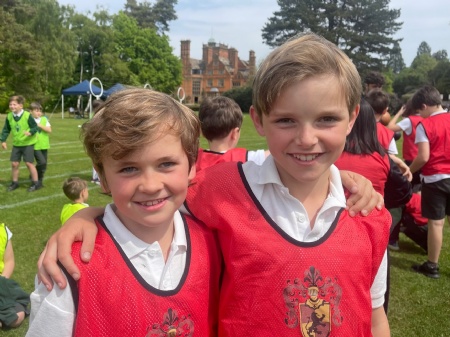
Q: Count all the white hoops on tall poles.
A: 3